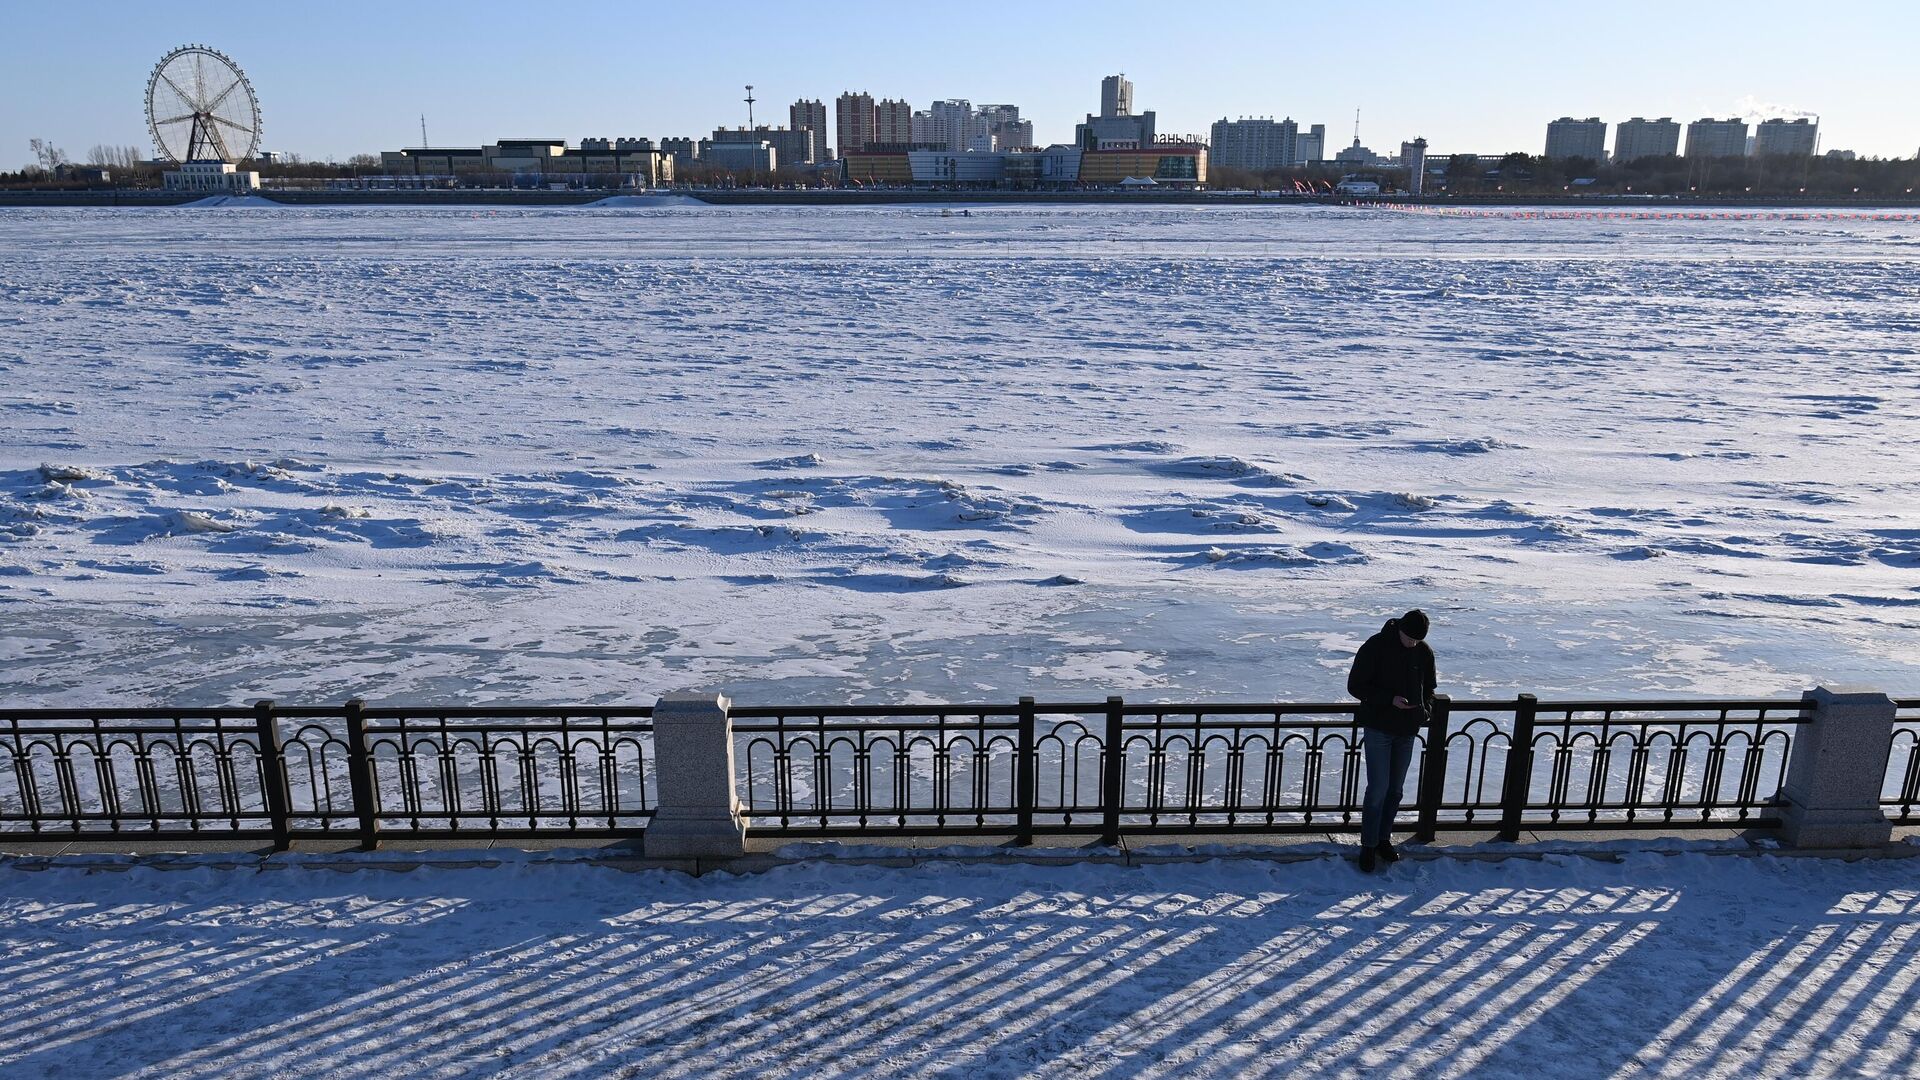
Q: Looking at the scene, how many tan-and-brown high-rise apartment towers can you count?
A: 3